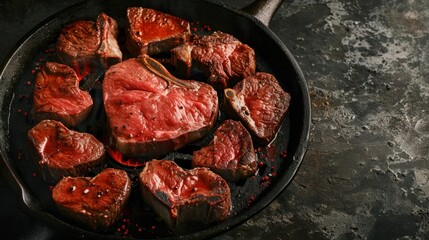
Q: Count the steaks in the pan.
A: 10